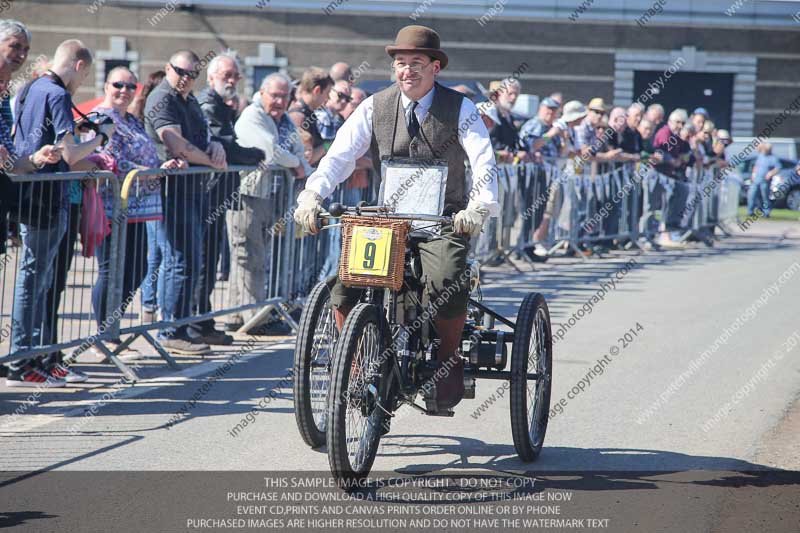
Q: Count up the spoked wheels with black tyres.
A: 3